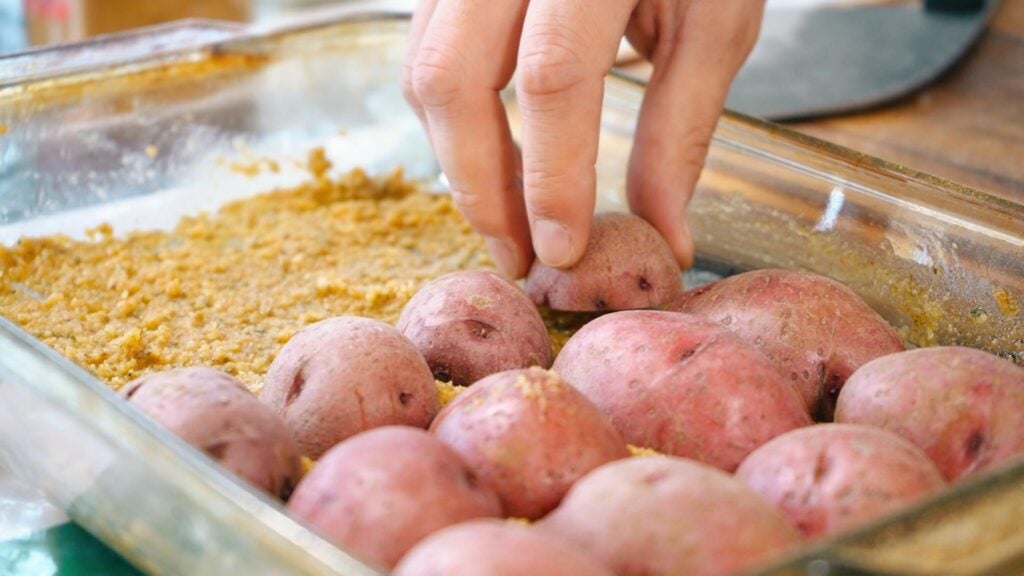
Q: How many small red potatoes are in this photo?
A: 12